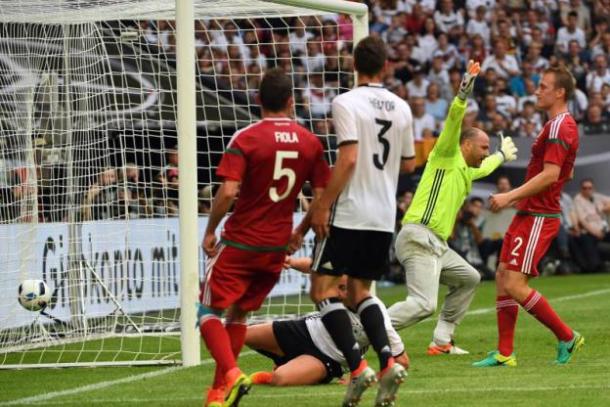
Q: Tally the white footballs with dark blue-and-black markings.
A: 1